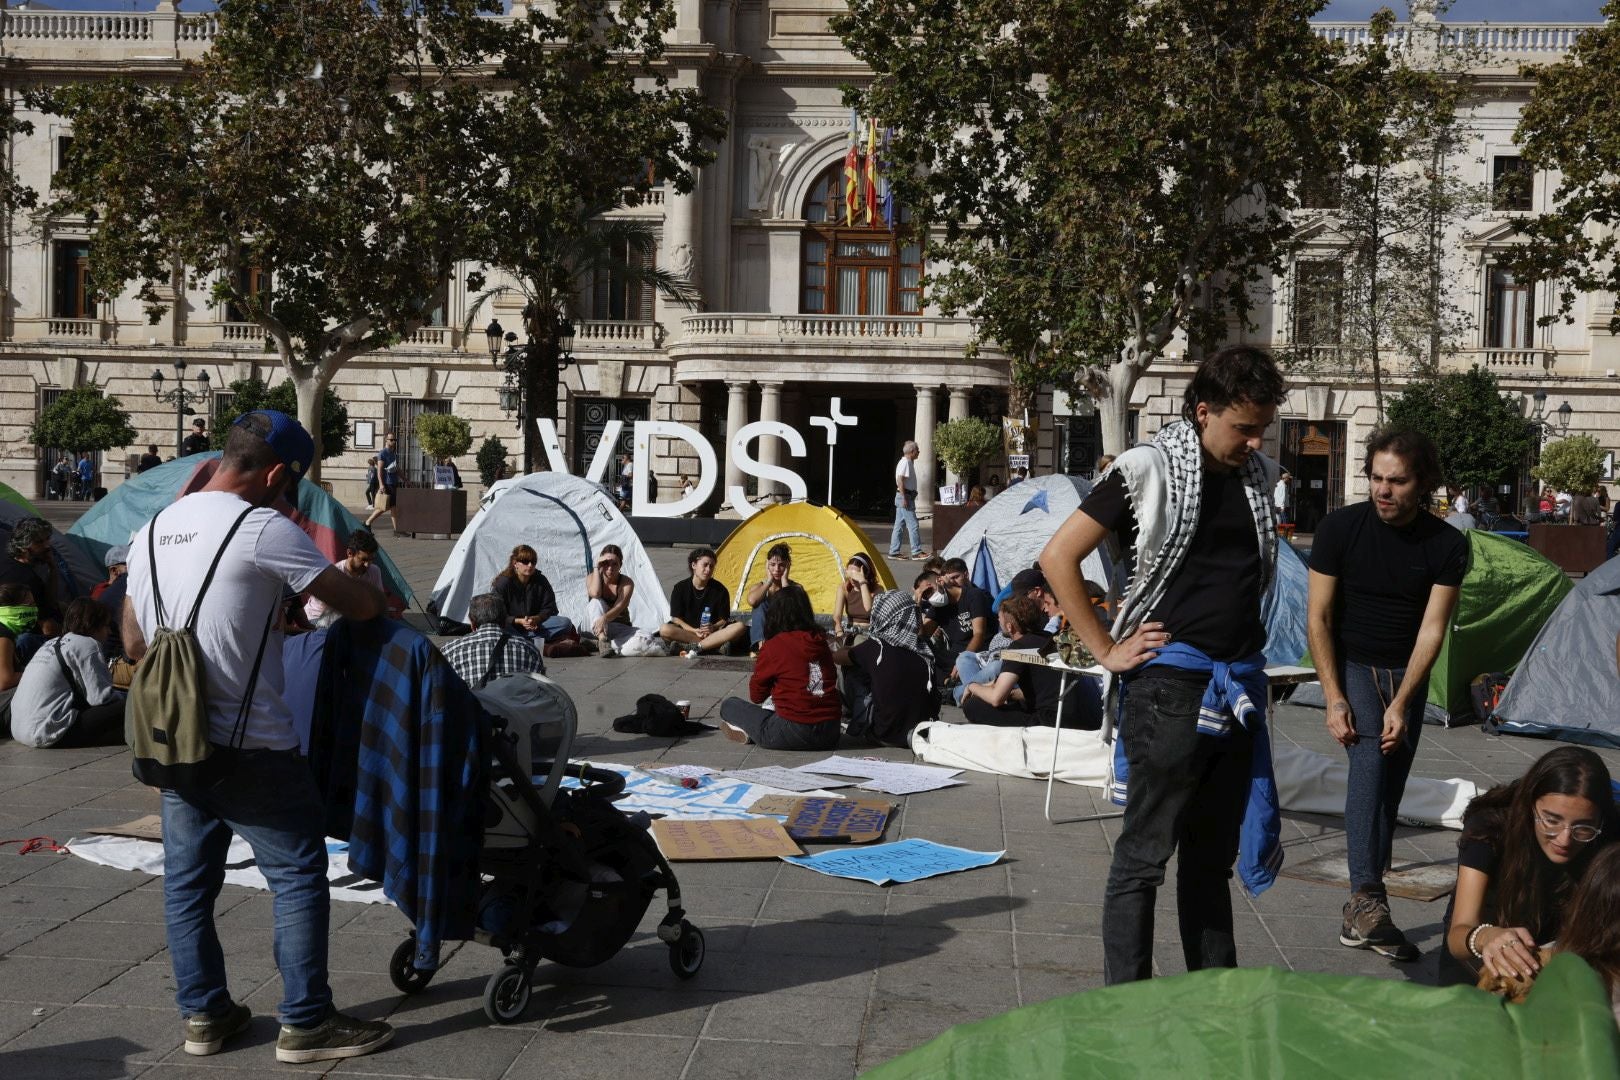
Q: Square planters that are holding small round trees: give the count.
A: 3